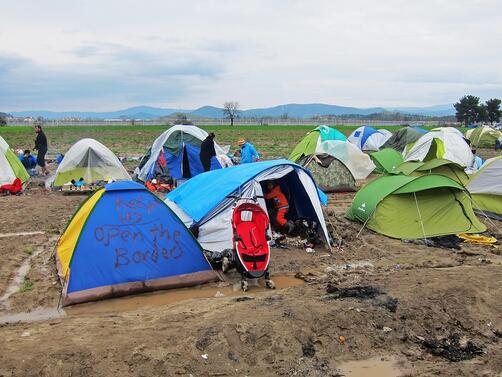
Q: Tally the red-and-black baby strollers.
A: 1